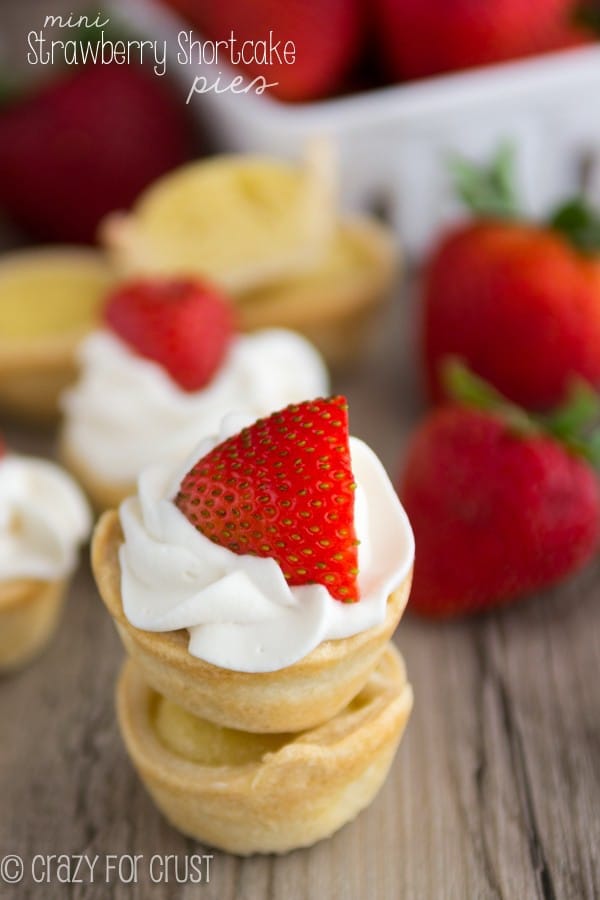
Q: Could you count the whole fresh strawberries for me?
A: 5